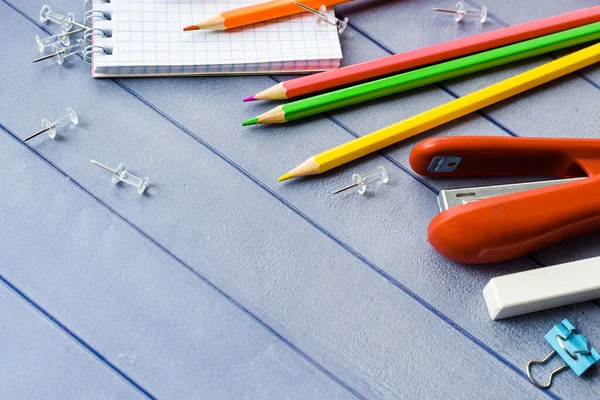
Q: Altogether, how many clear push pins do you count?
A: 8